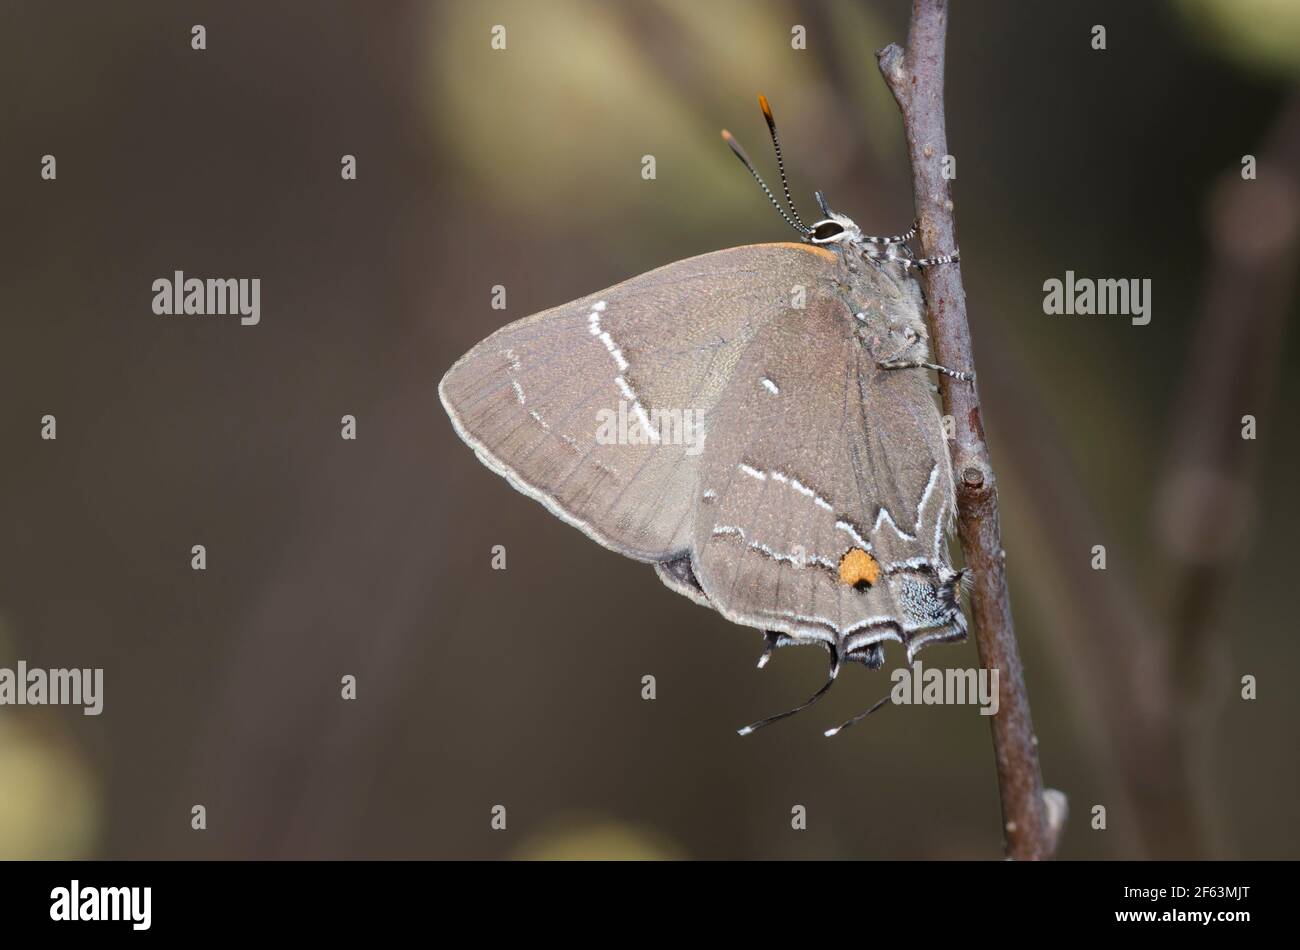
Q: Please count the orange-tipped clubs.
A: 2